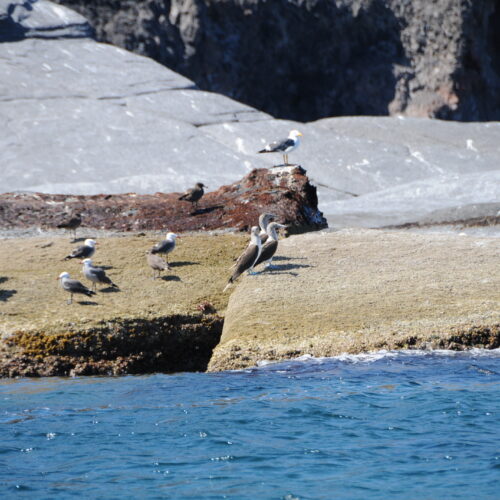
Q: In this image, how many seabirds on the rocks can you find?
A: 11